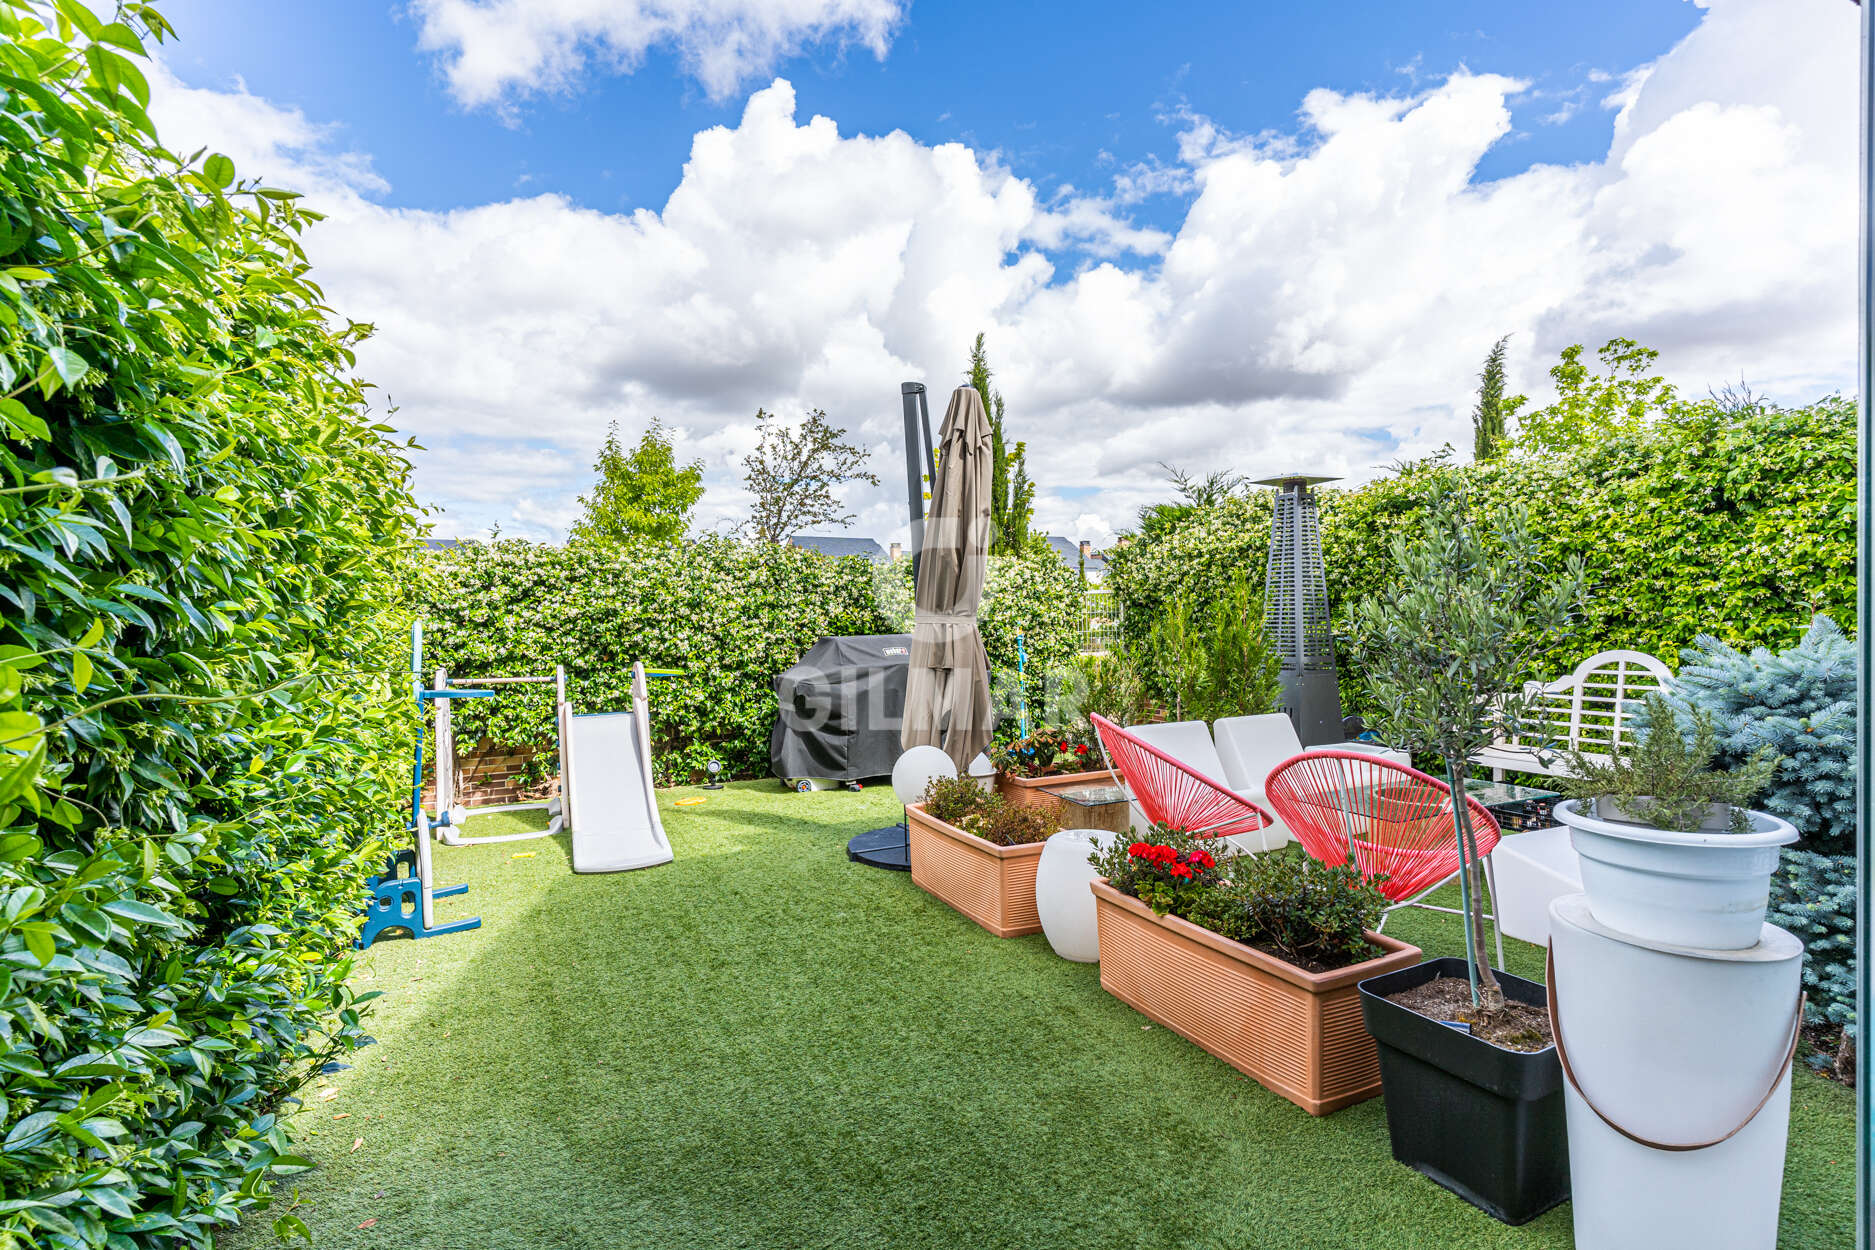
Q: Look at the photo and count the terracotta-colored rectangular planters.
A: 3